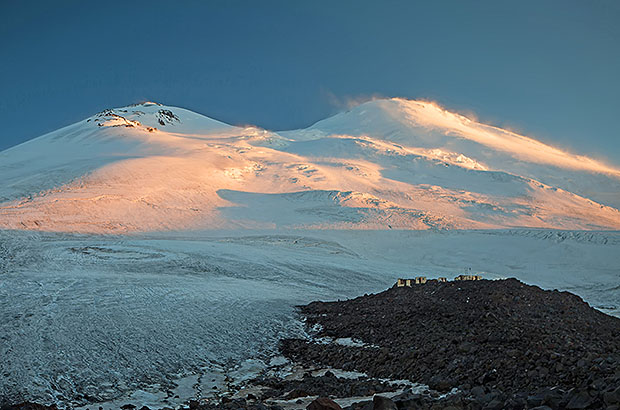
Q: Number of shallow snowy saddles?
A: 1